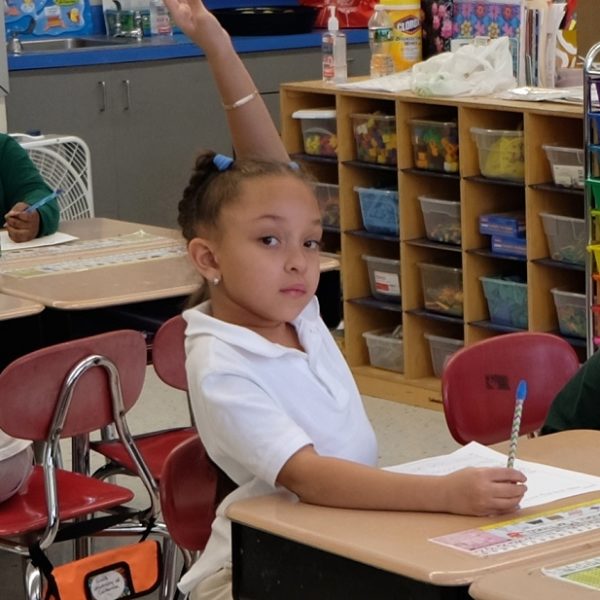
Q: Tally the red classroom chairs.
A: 4